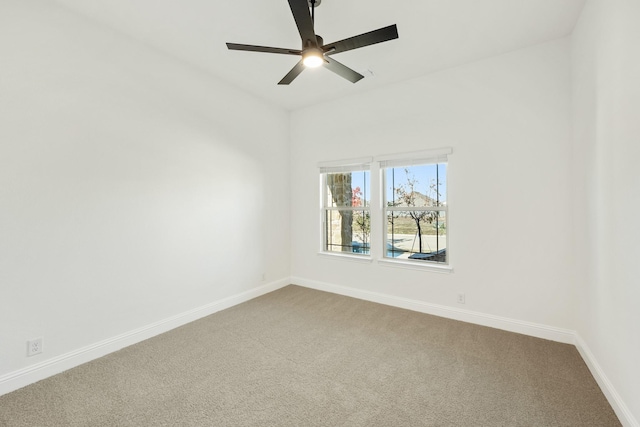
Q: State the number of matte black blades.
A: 5